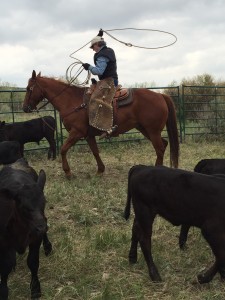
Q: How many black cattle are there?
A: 5